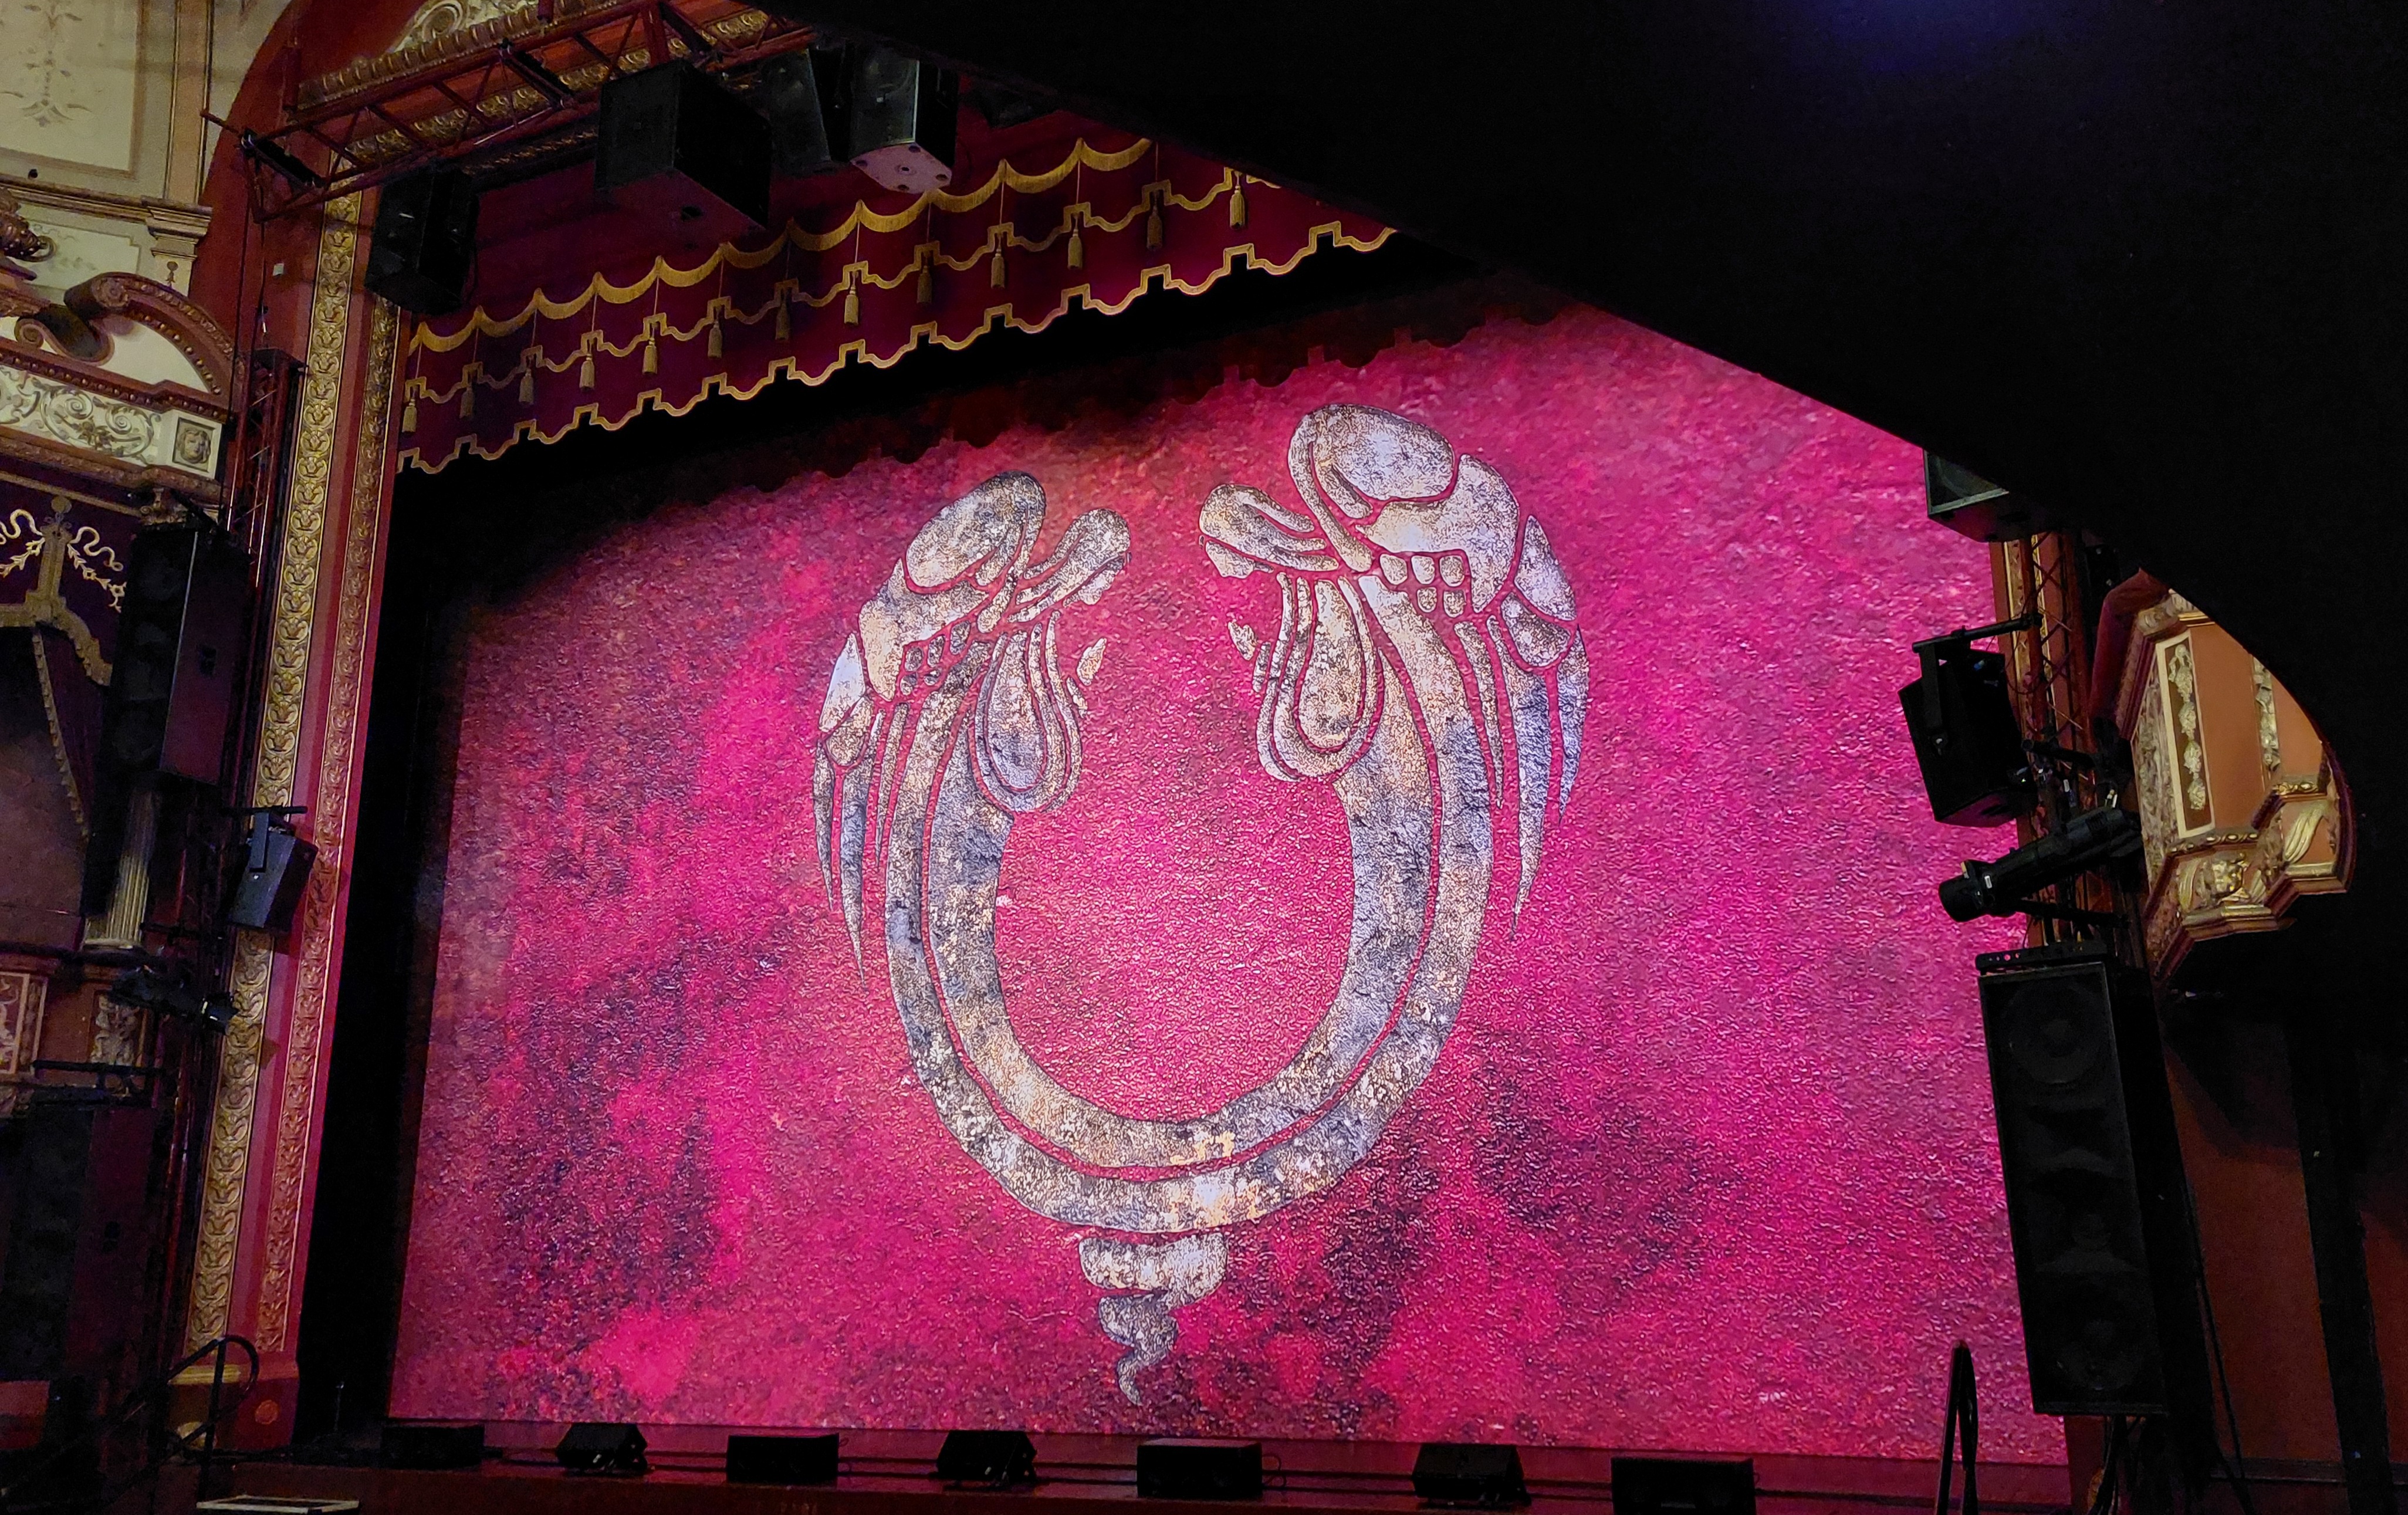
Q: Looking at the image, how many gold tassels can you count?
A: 13